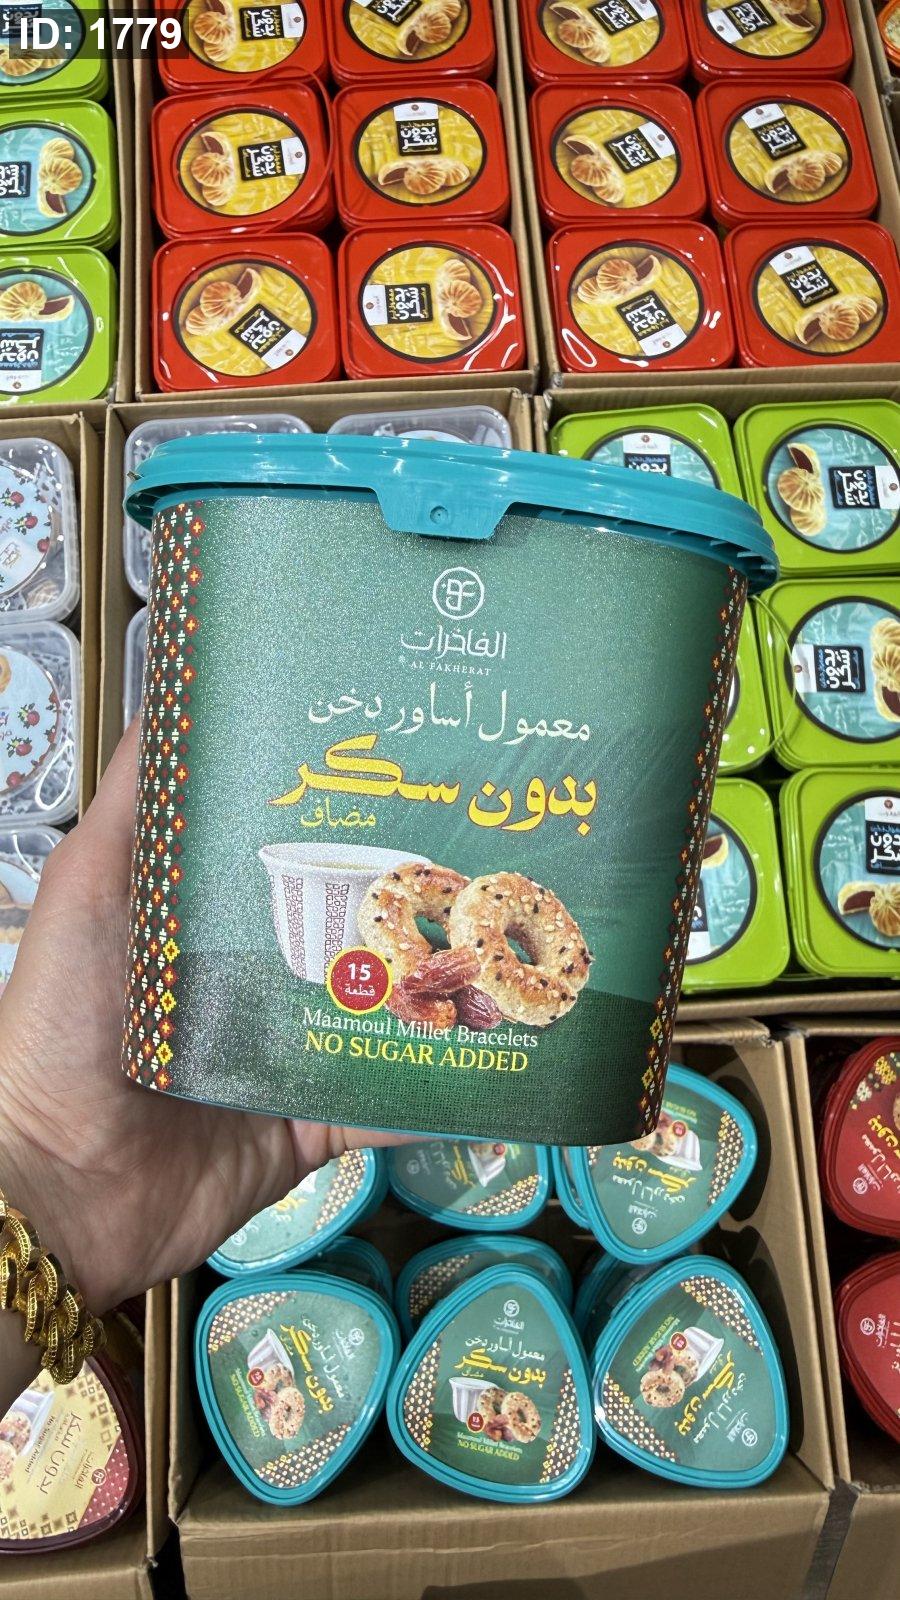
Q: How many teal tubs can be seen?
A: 11